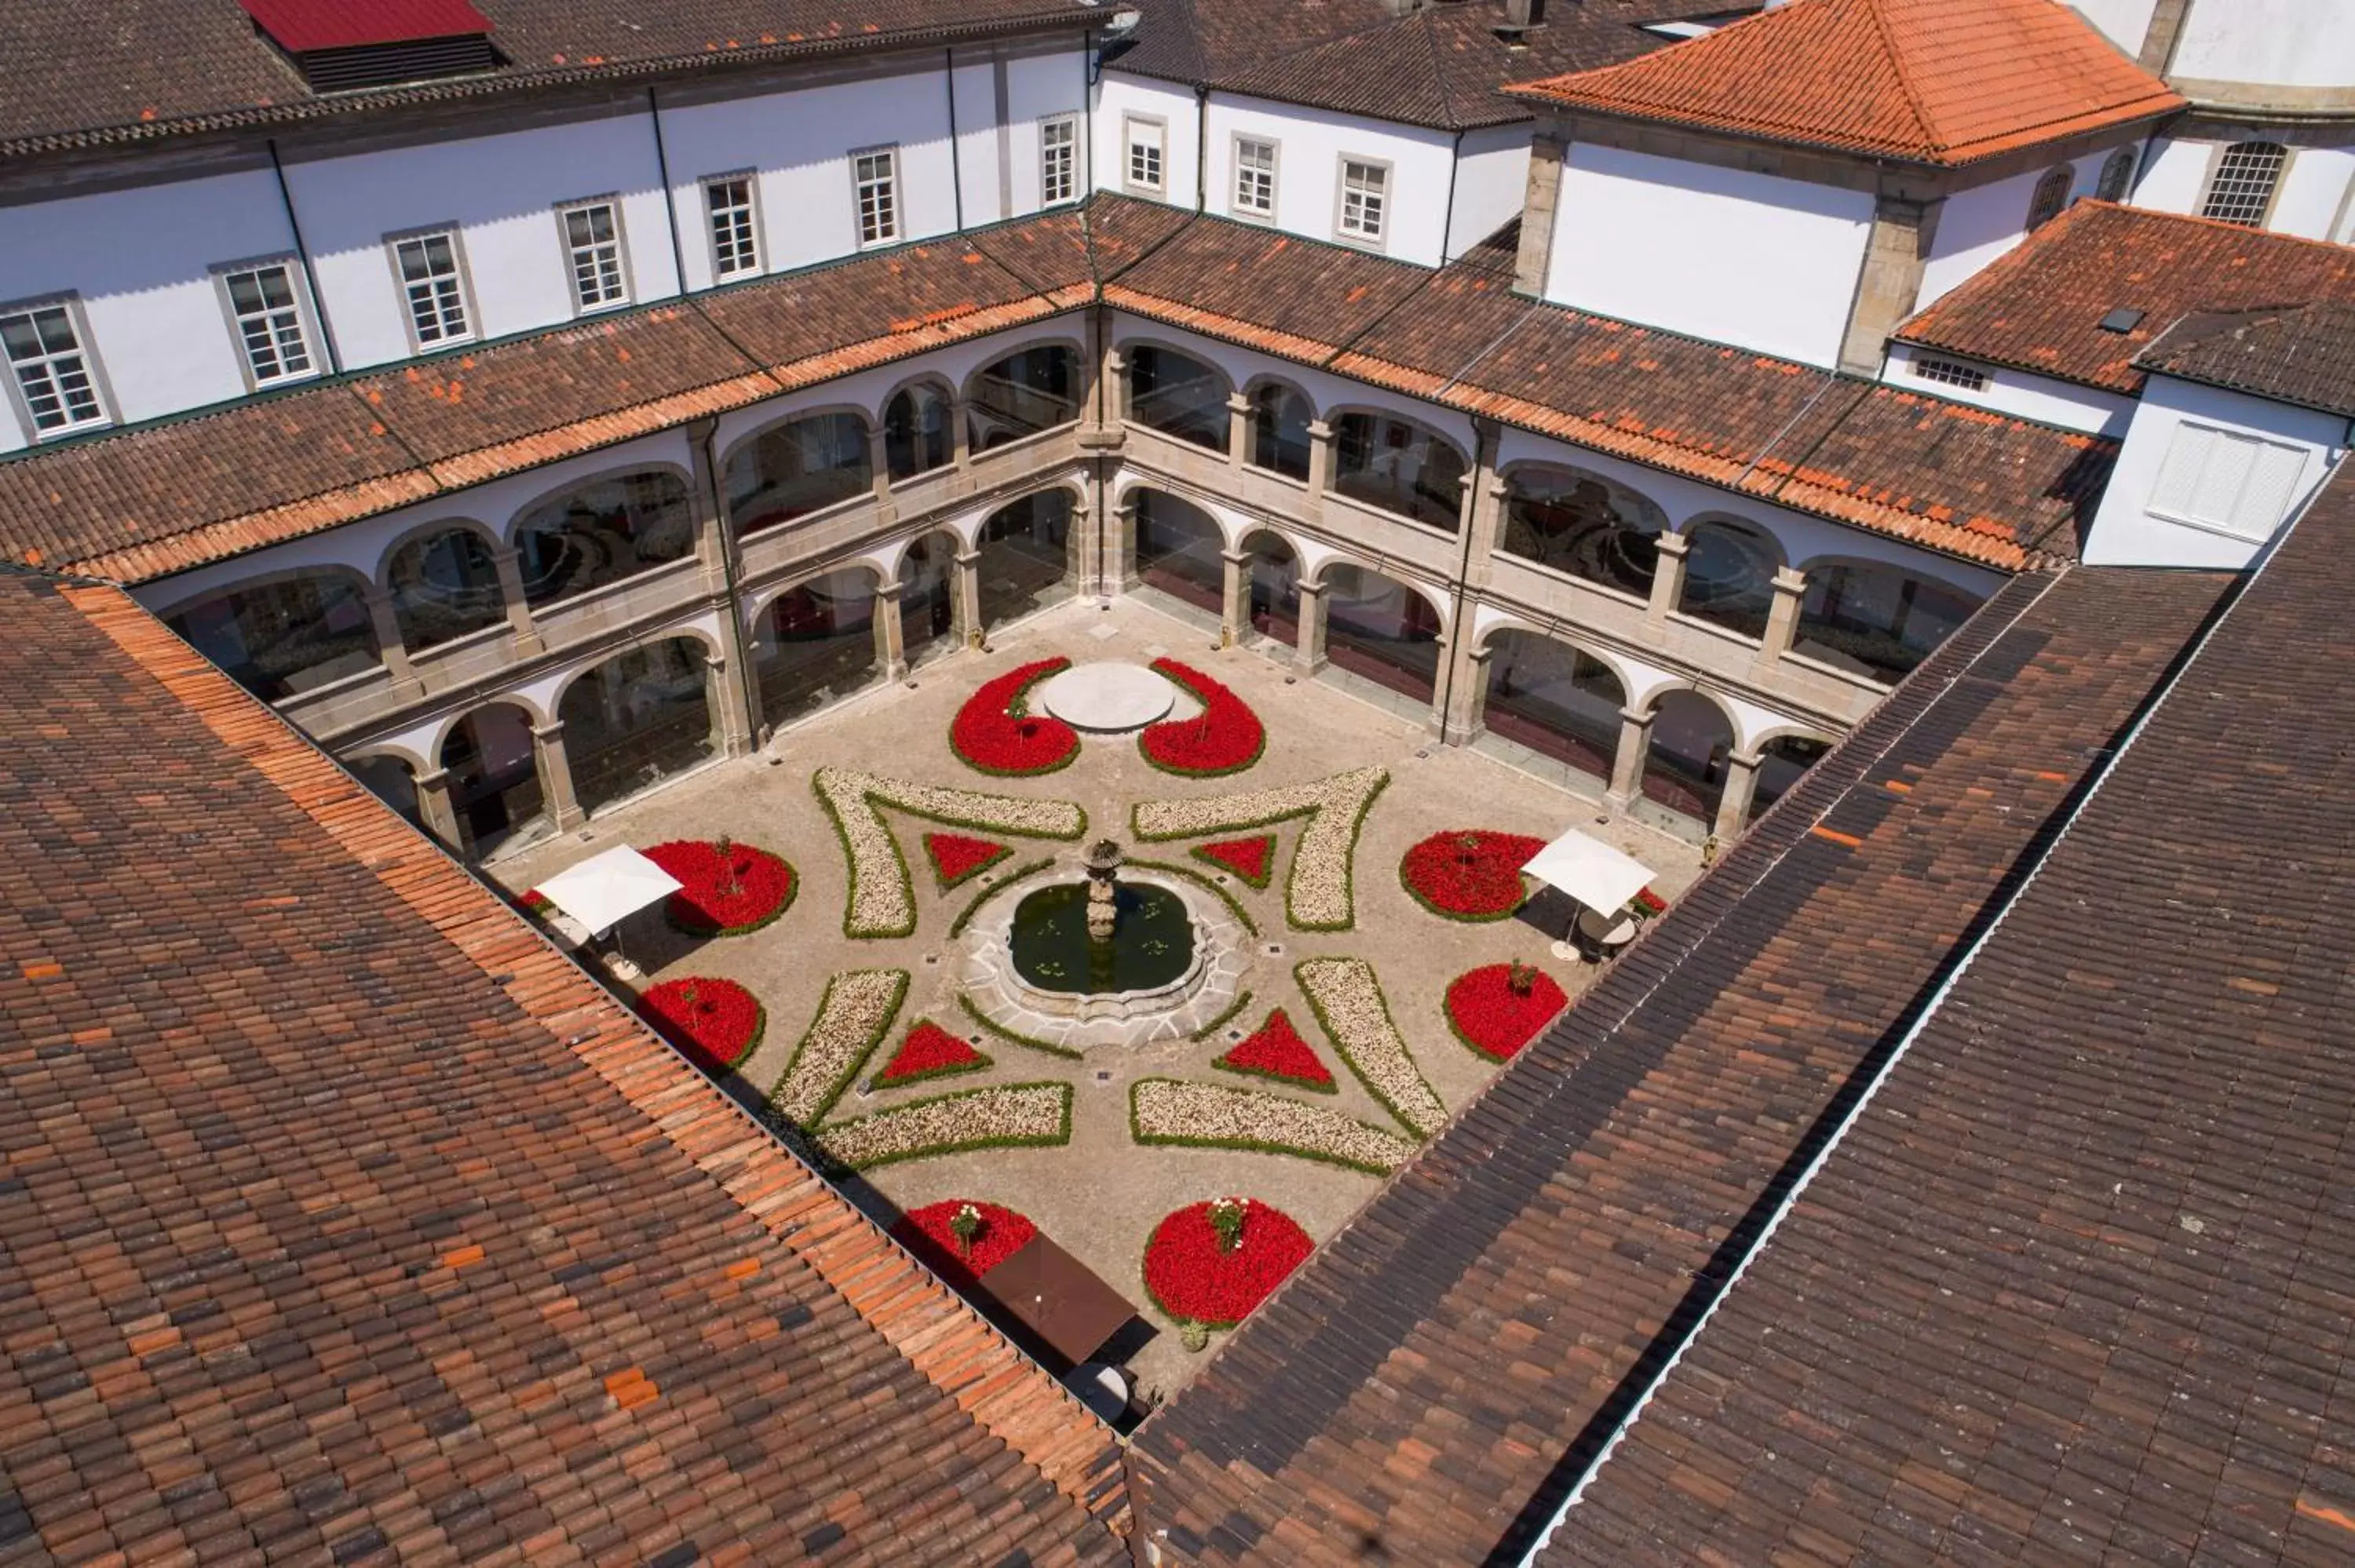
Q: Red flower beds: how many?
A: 12